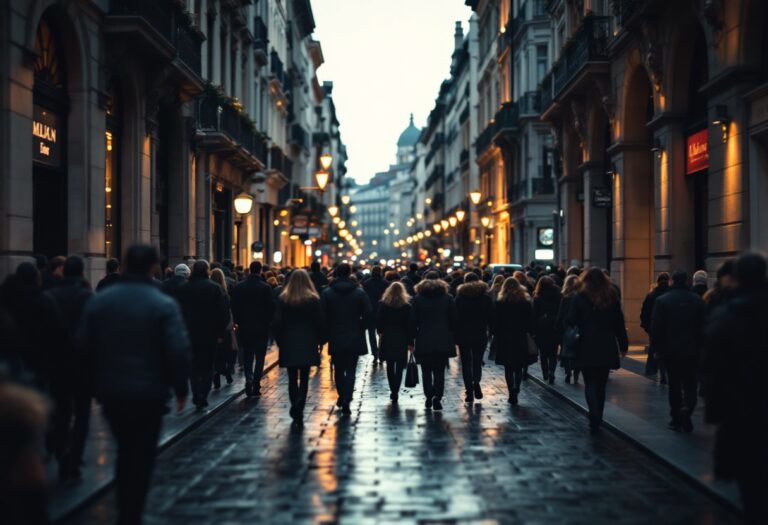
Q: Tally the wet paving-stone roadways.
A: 1